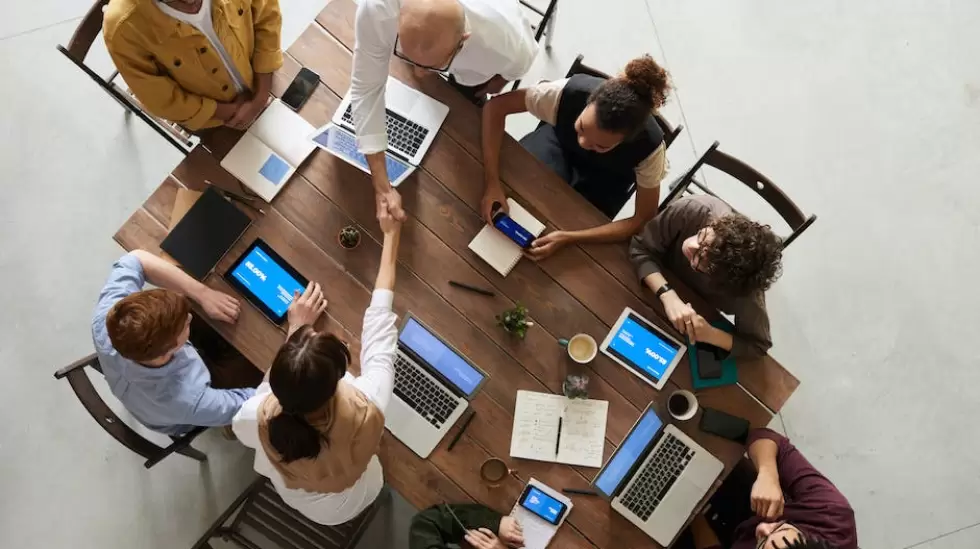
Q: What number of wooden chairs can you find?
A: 6